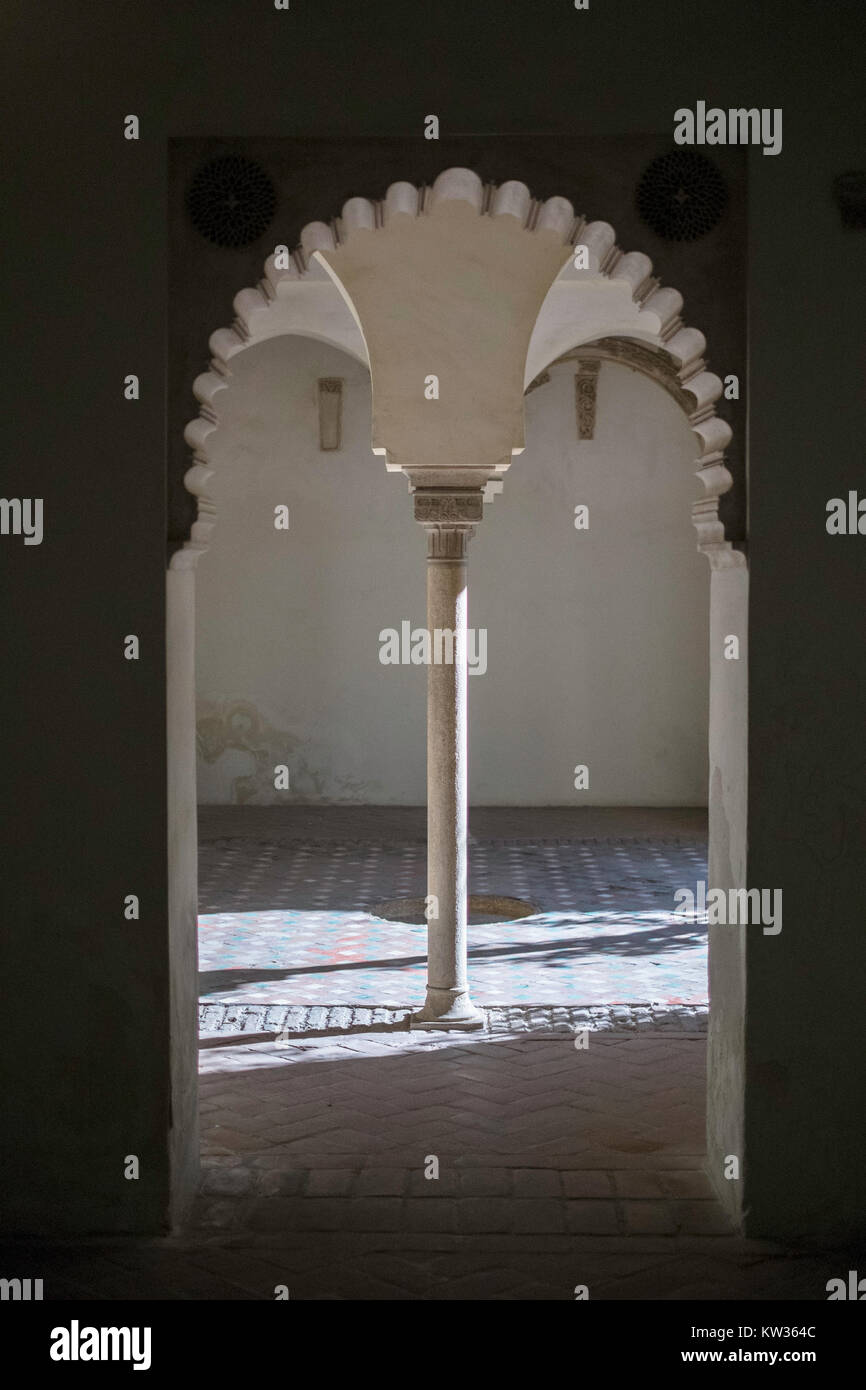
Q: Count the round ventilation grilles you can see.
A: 2